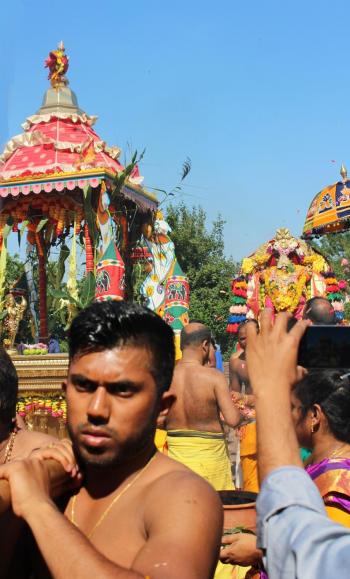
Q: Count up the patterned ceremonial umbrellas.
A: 1